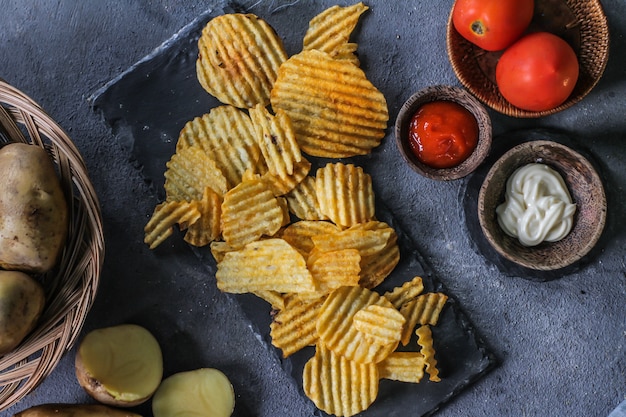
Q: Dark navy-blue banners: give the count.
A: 0